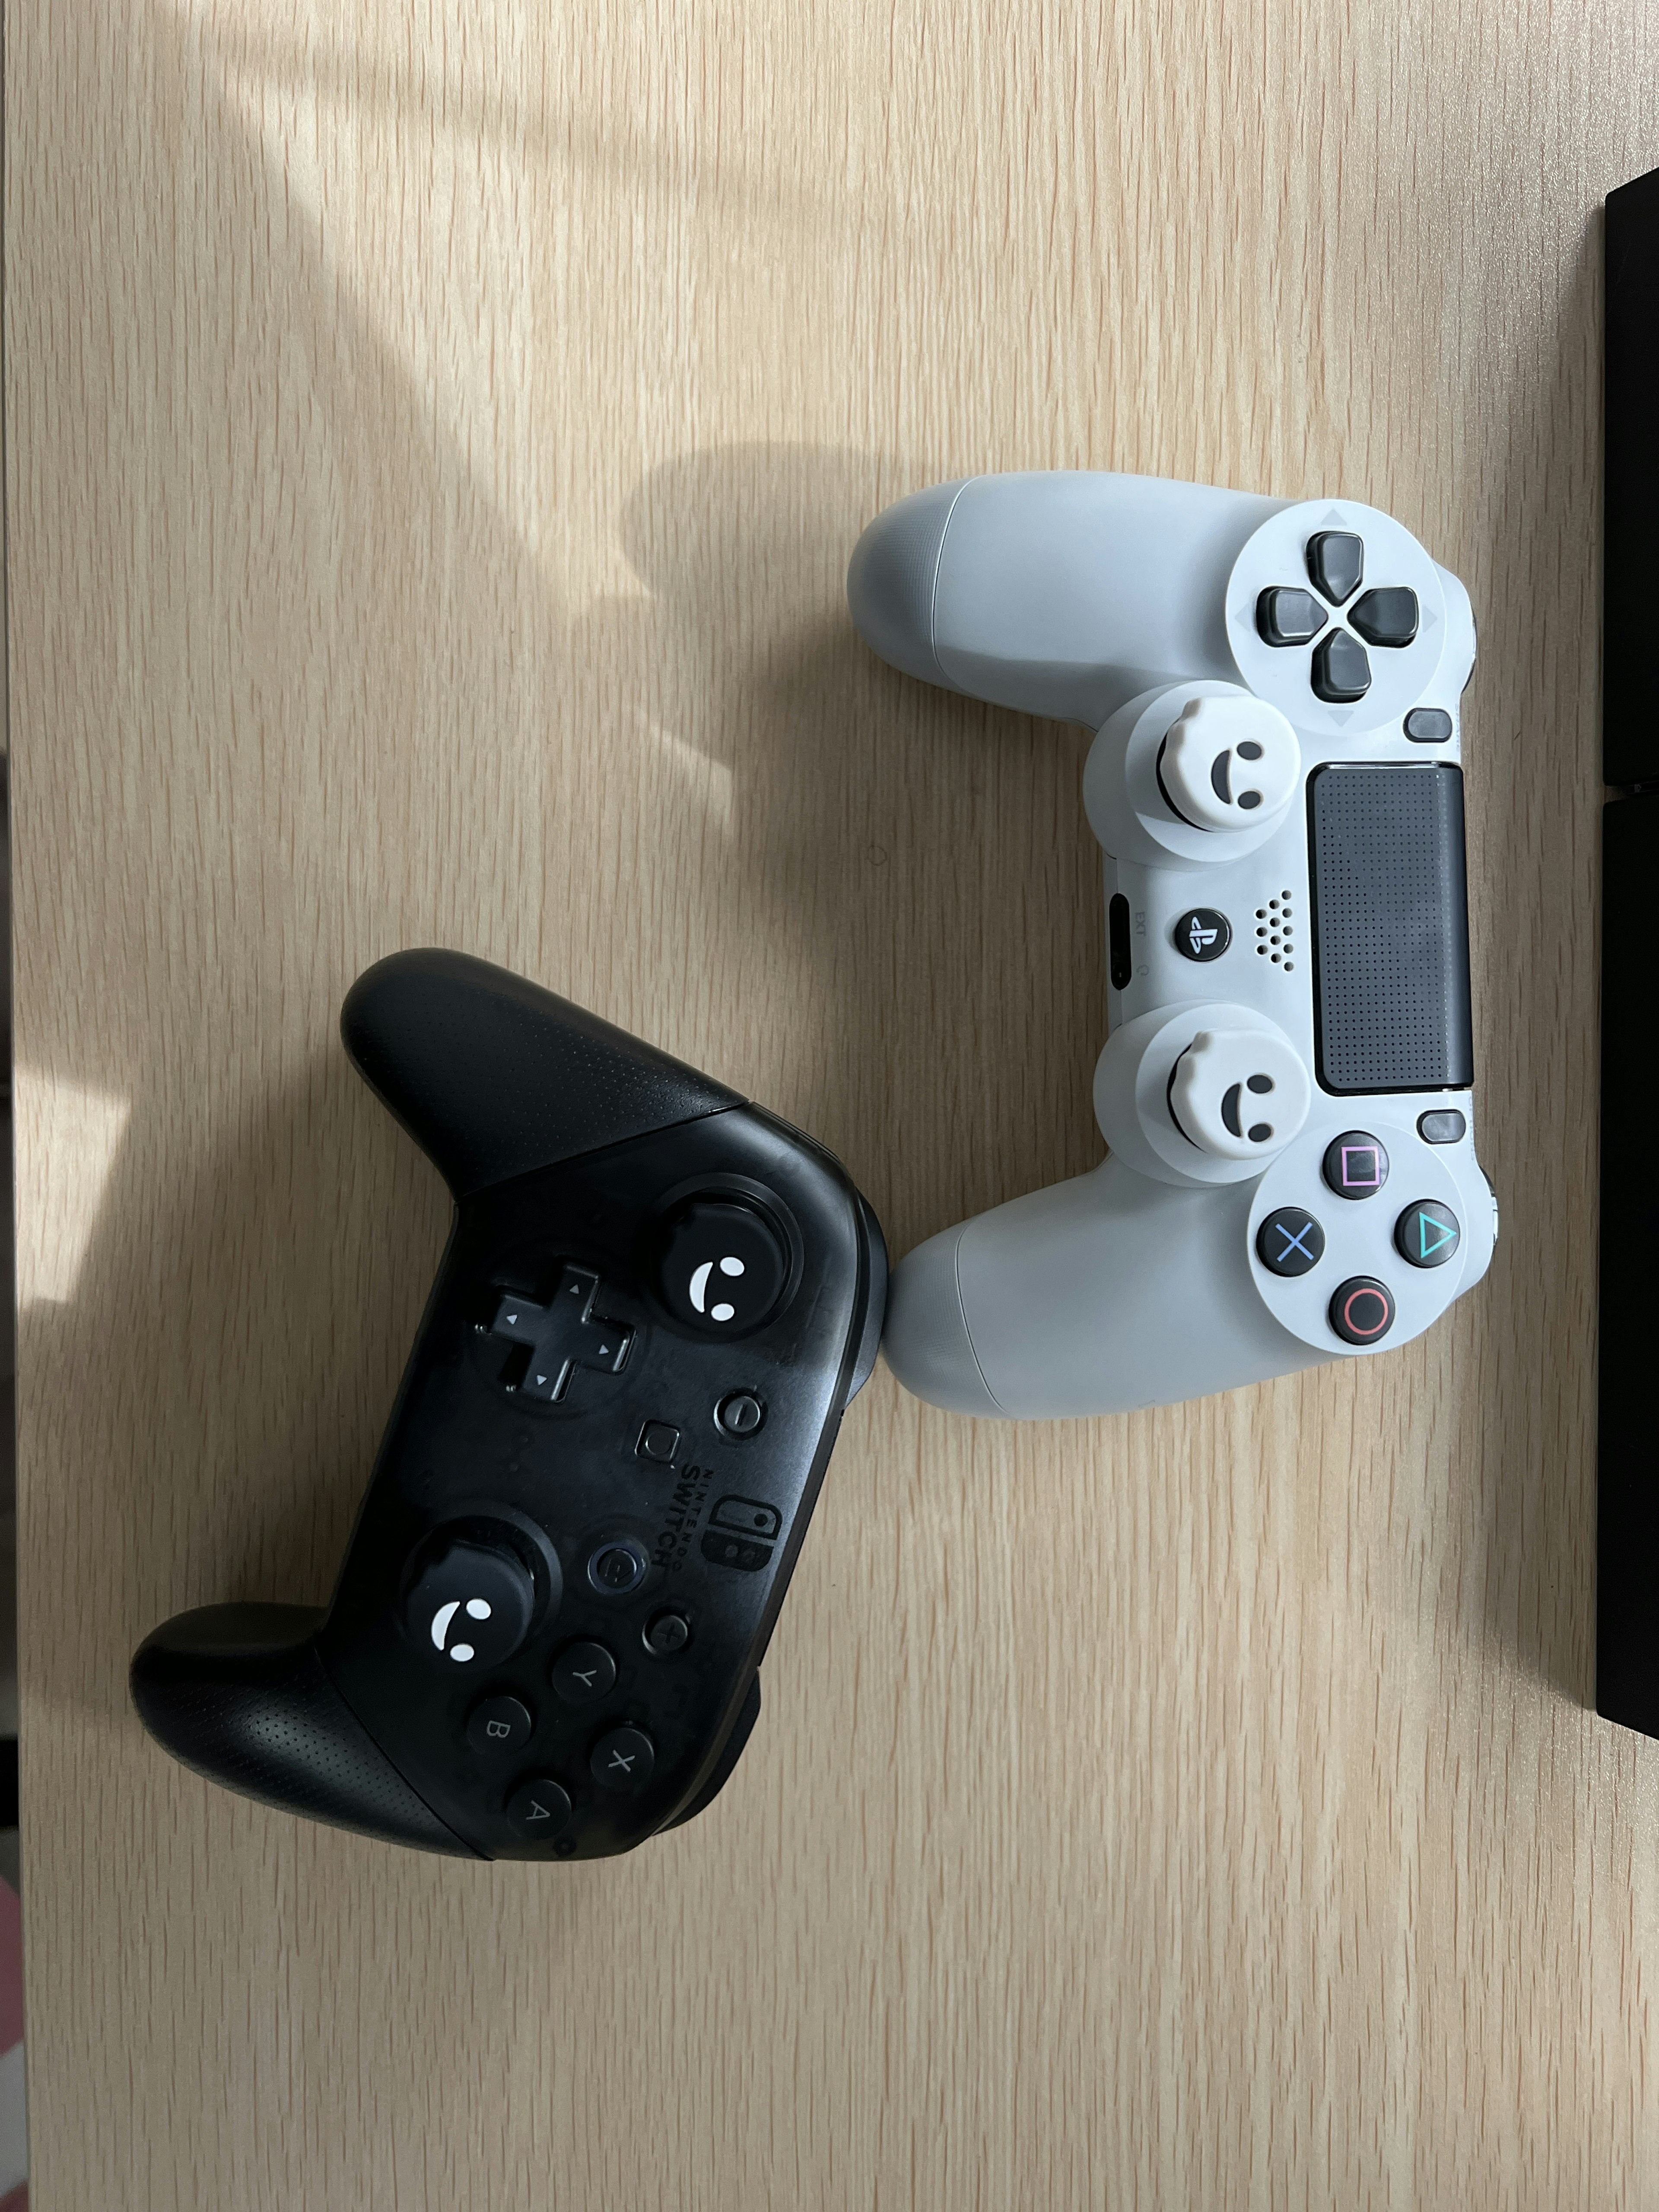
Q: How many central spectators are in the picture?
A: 0